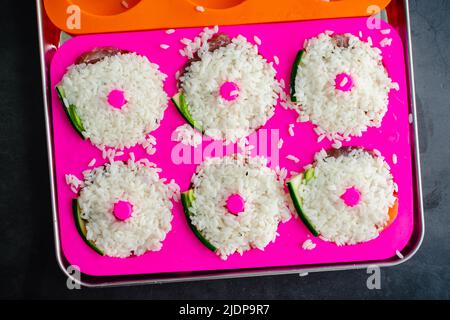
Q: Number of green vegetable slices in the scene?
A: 6